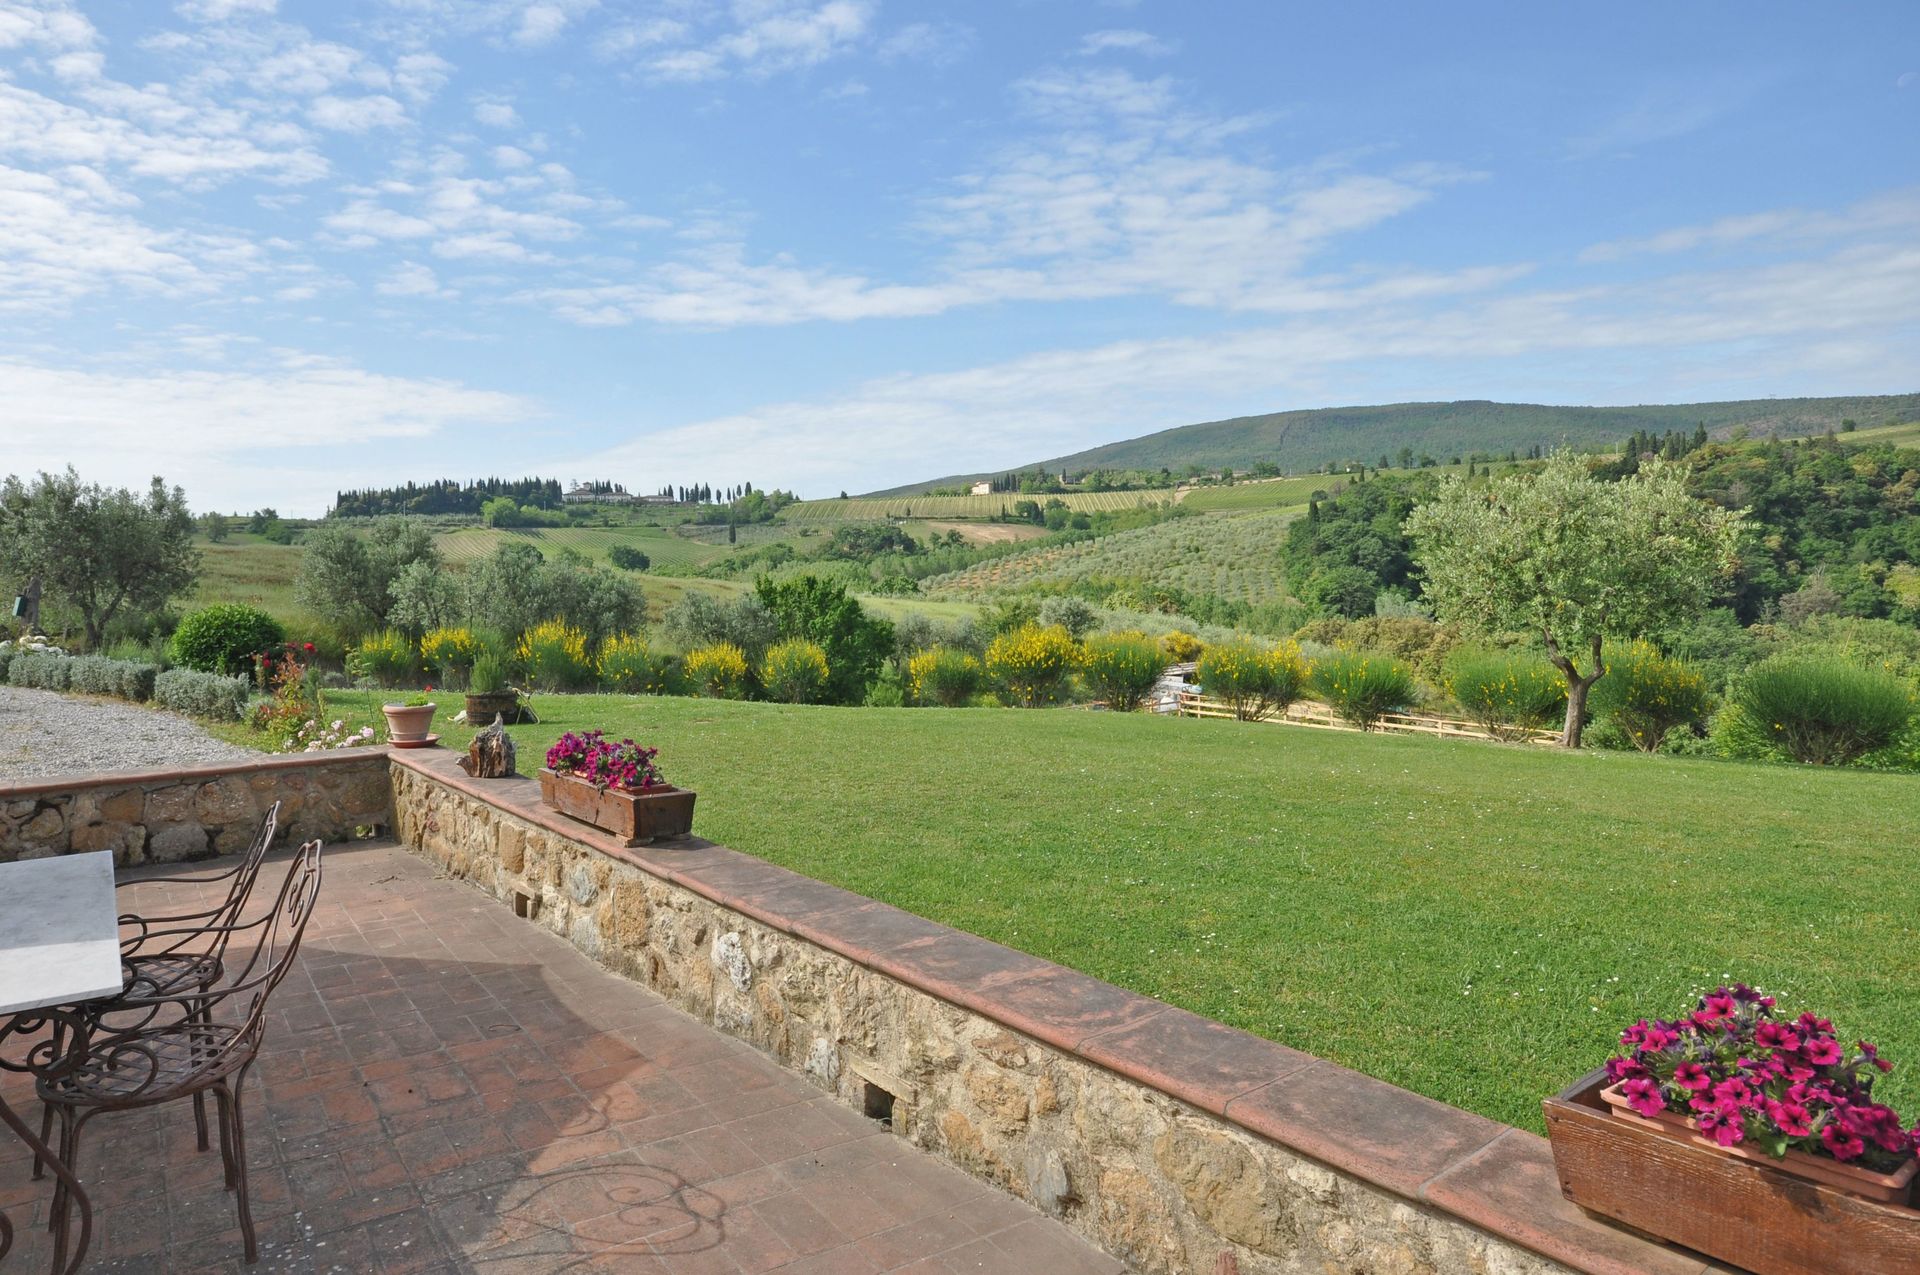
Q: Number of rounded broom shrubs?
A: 14